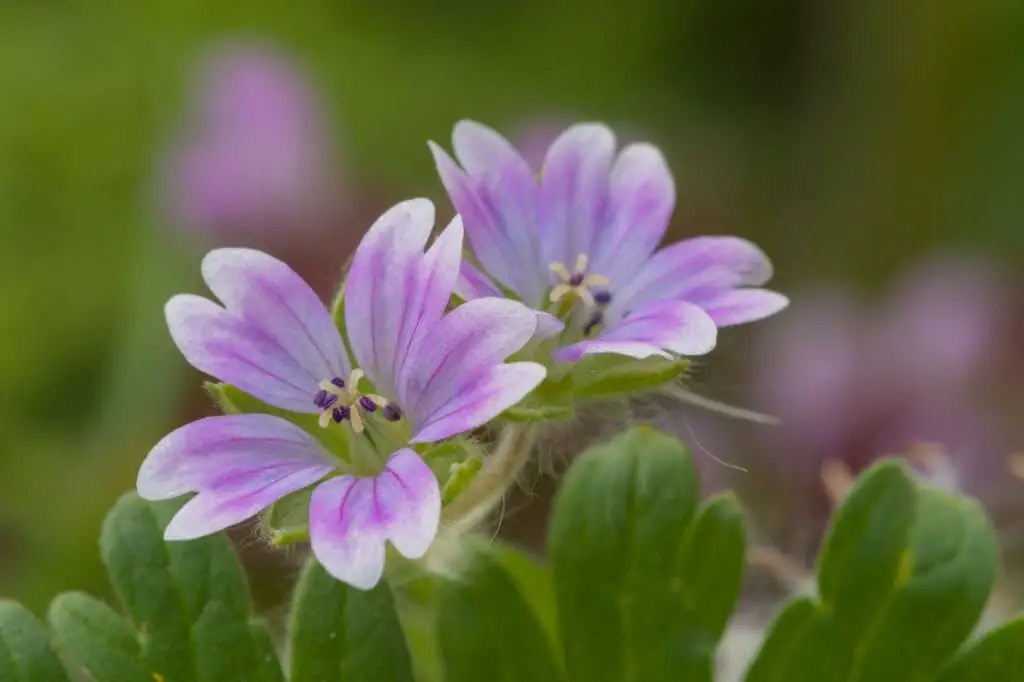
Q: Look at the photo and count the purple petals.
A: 10